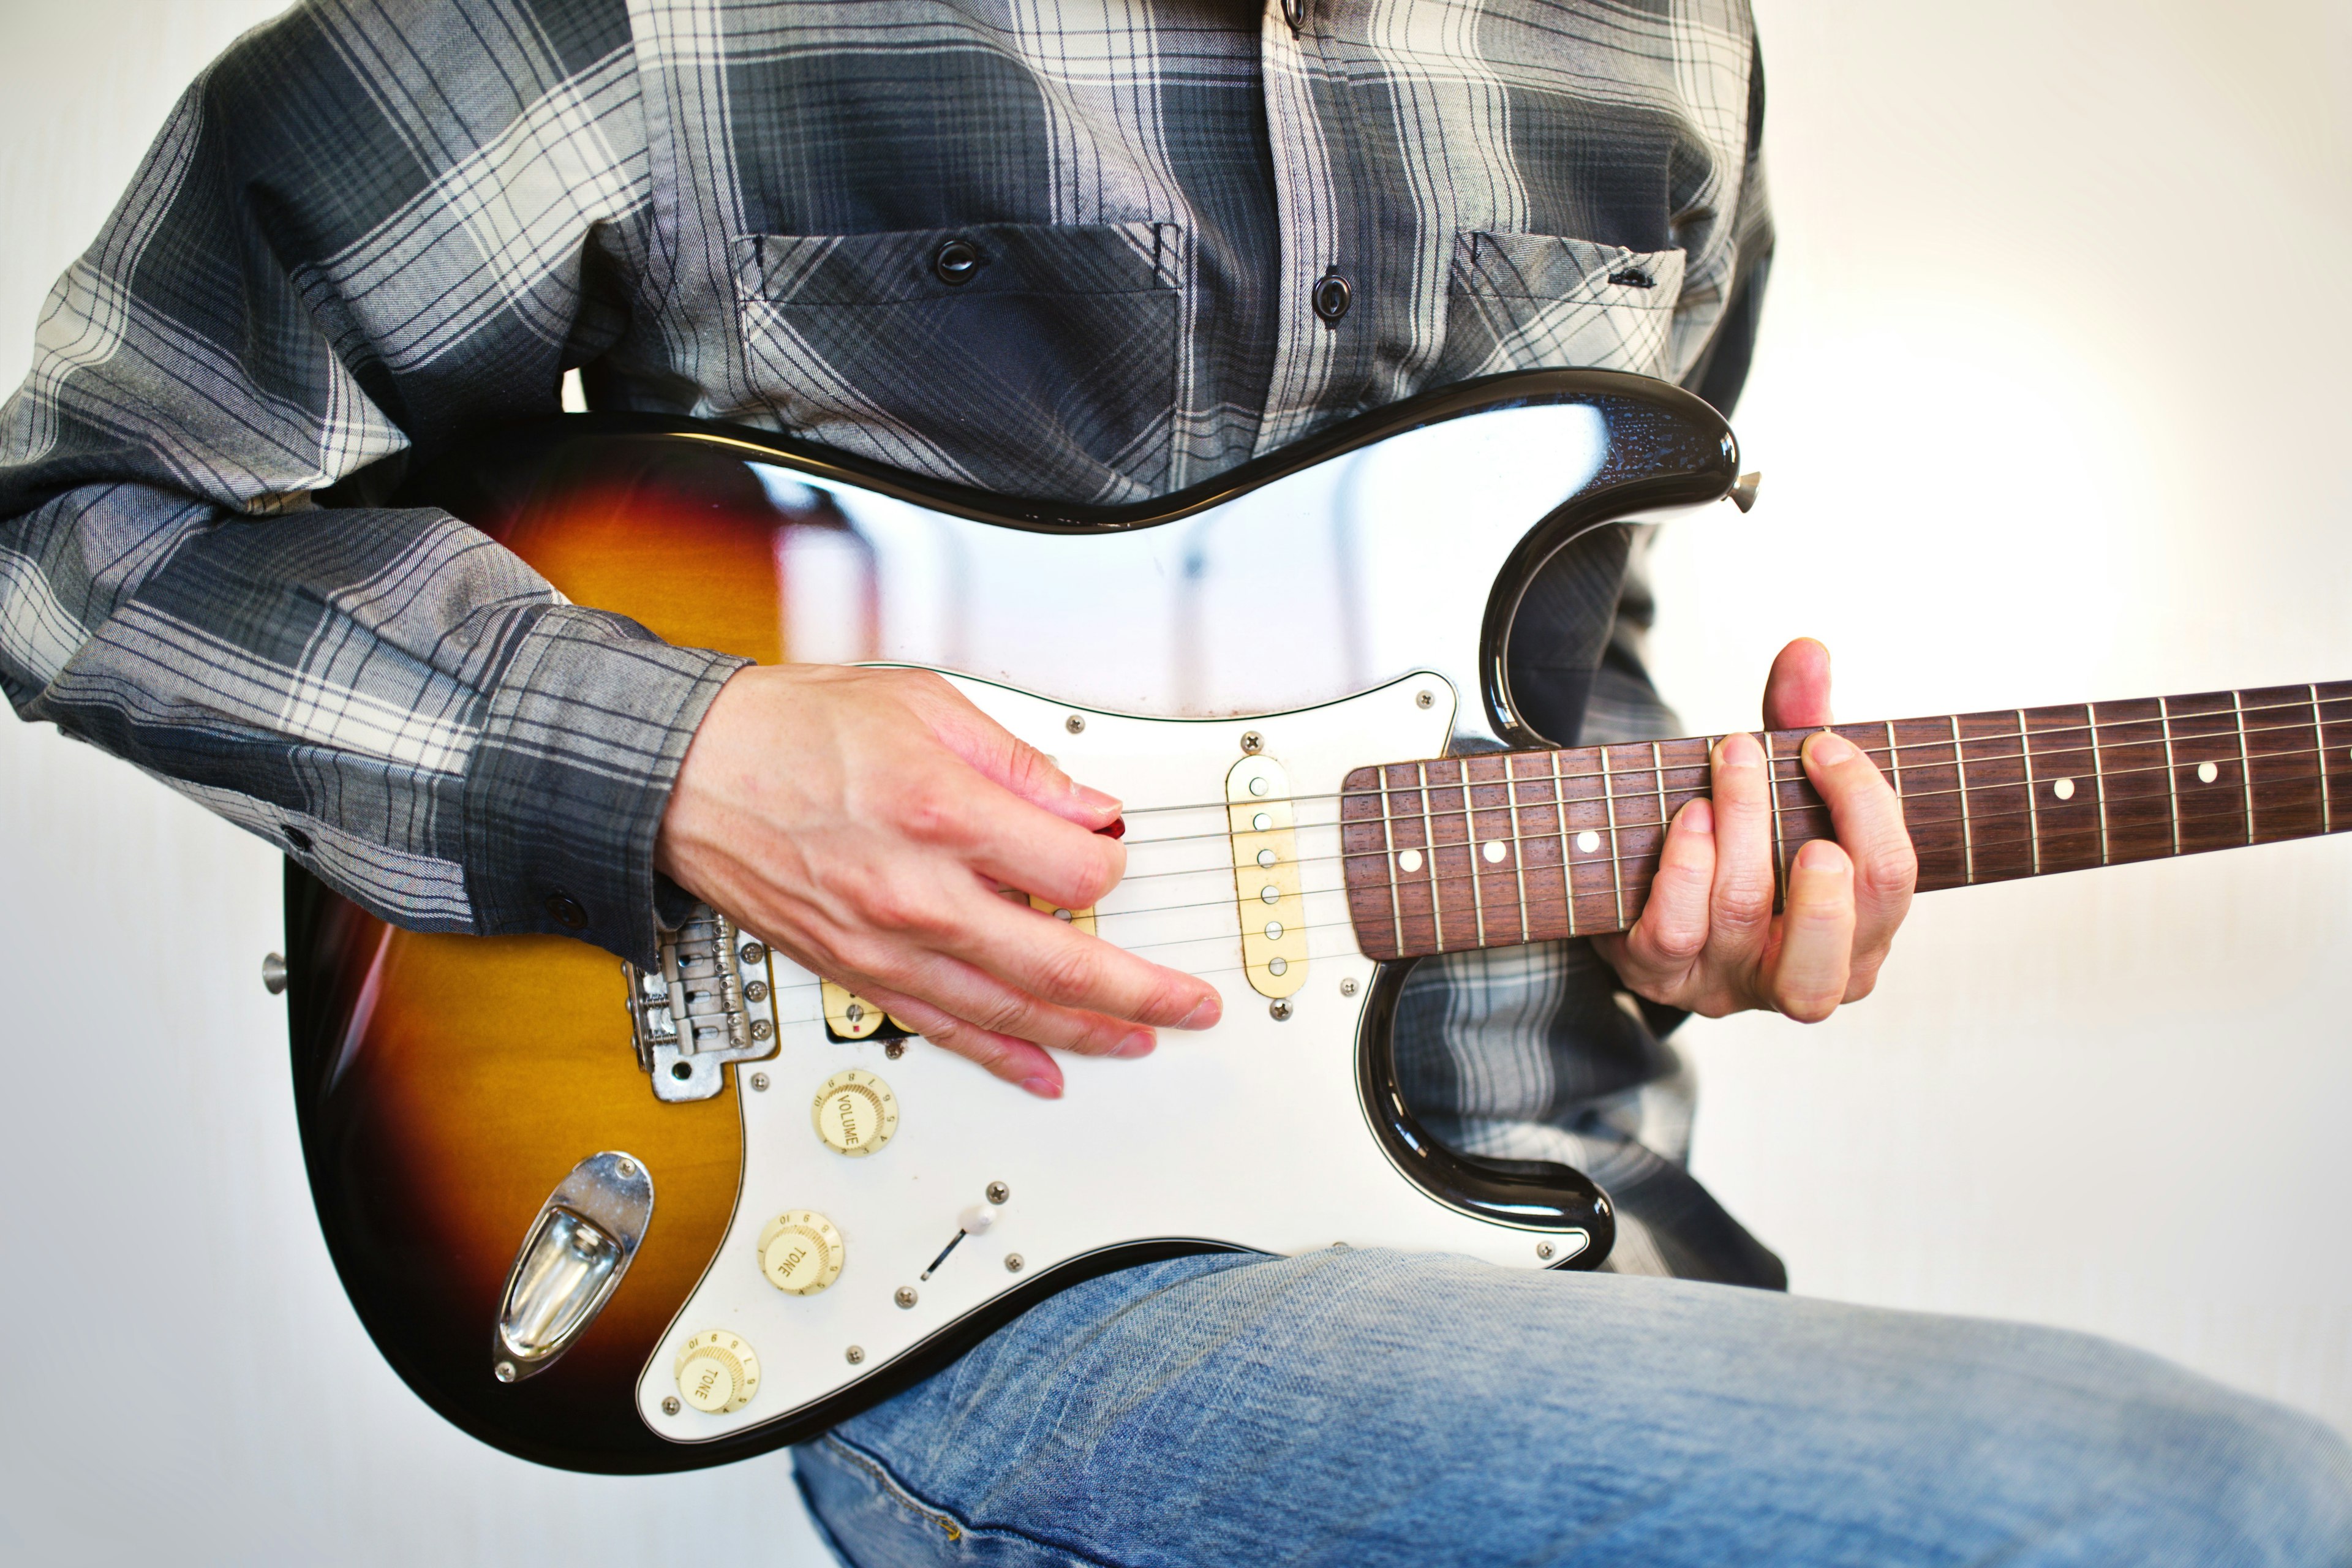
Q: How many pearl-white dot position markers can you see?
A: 5